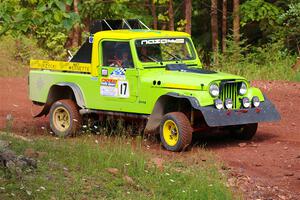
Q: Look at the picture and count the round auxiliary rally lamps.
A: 4